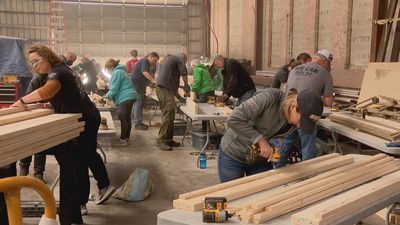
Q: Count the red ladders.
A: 1